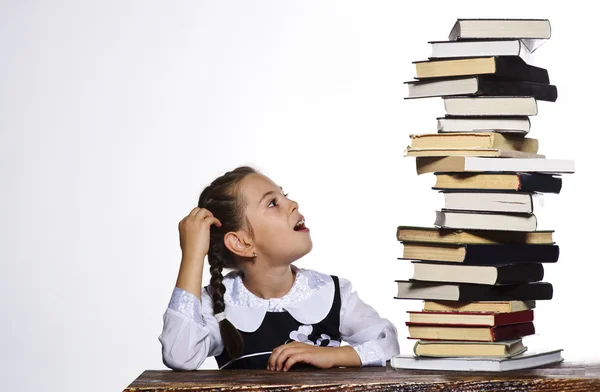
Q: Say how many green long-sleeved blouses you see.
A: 0